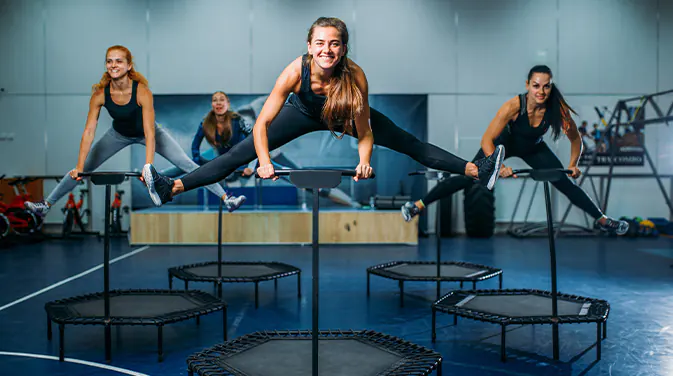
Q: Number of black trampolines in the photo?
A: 5